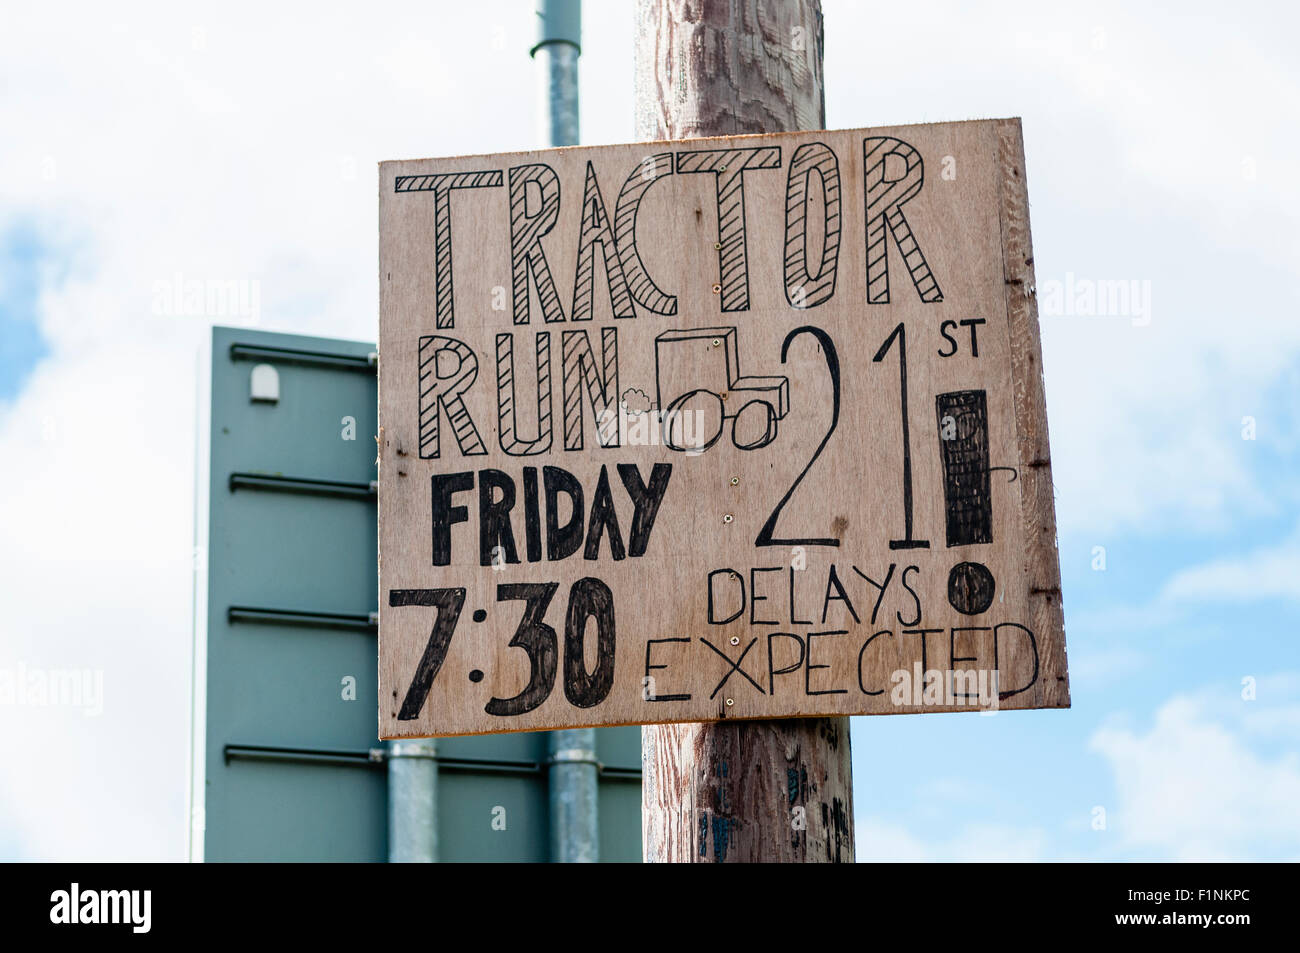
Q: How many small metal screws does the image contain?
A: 10